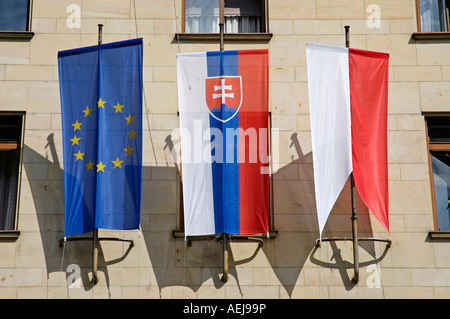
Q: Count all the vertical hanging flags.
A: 3